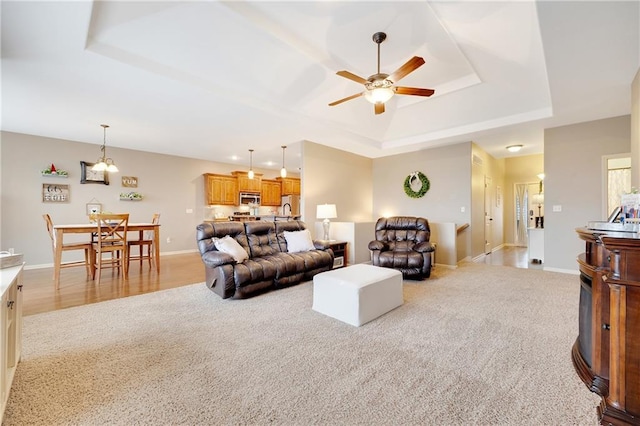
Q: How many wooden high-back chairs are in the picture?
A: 4